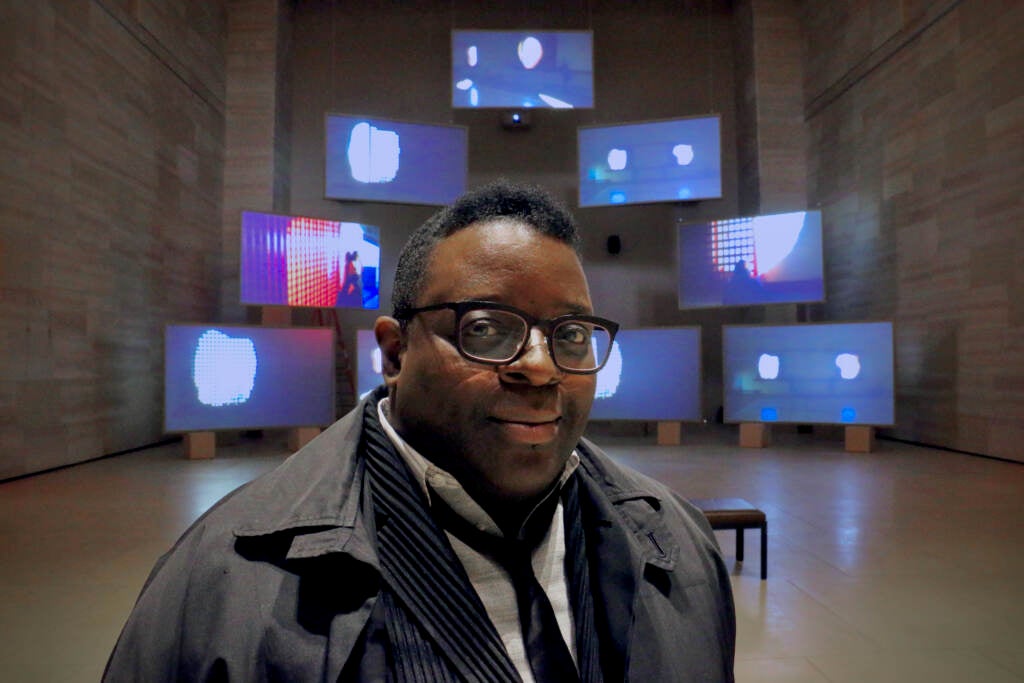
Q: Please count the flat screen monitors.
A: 9